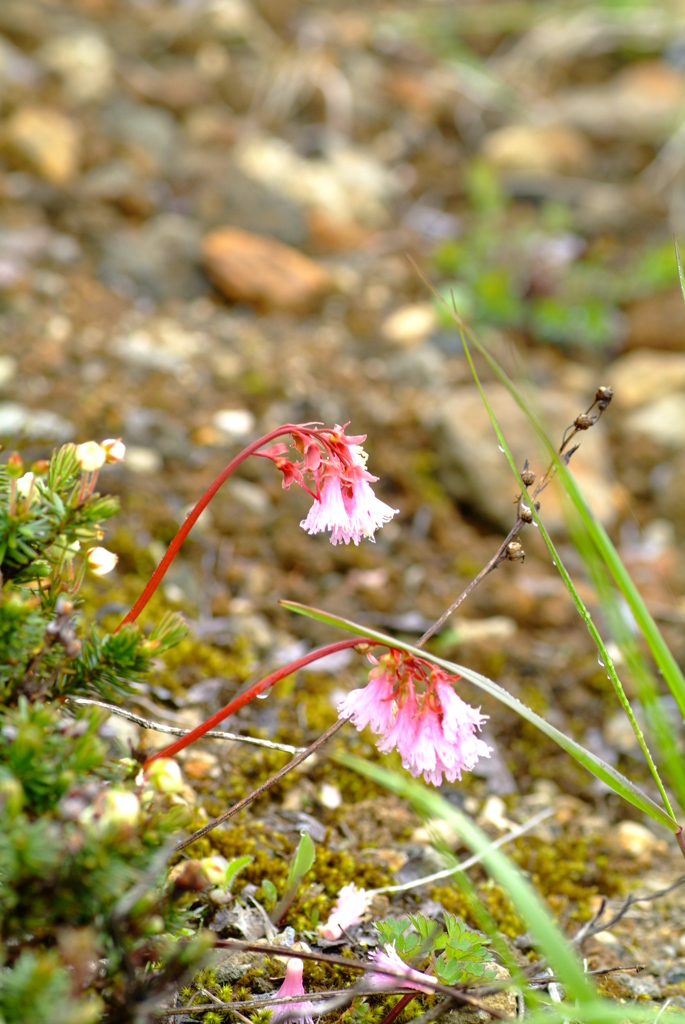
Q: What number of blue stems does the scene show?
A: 0